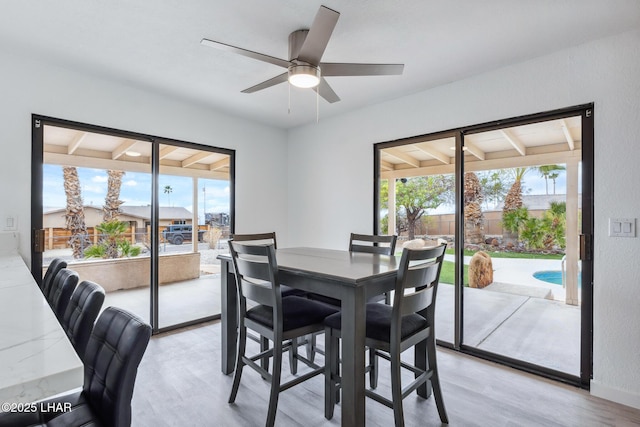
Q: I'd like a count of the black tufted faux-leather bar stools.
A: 4